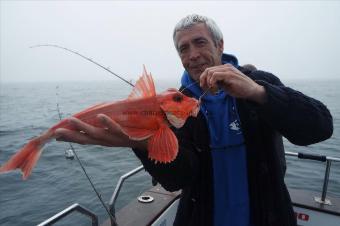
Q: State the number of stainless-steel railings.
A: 3